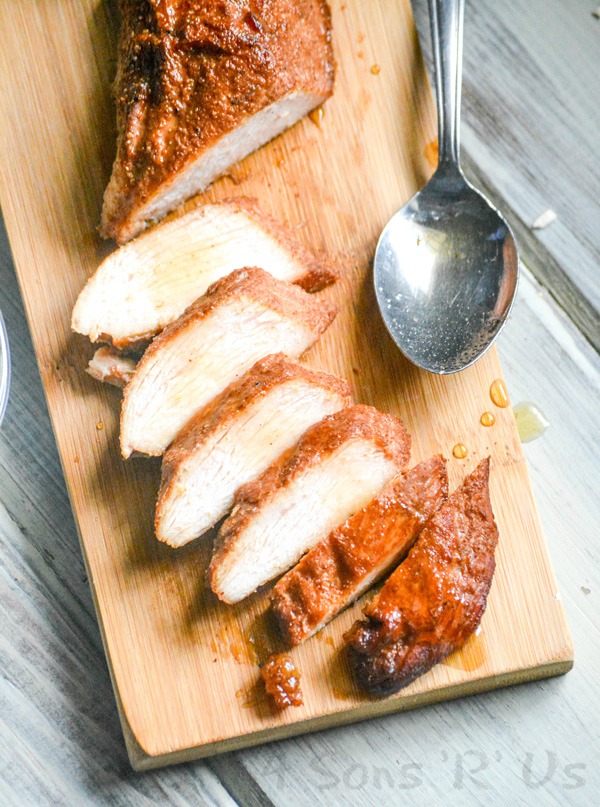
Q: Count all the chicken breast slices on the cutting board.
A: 6